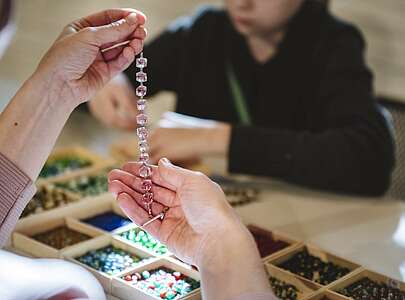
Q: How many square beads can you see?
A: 11